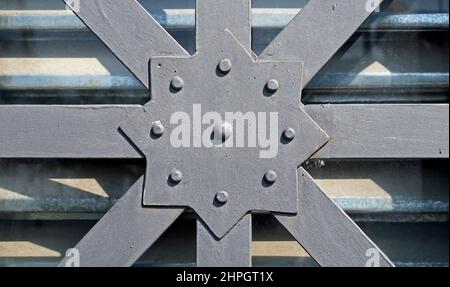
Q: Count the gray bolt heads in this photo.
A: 9